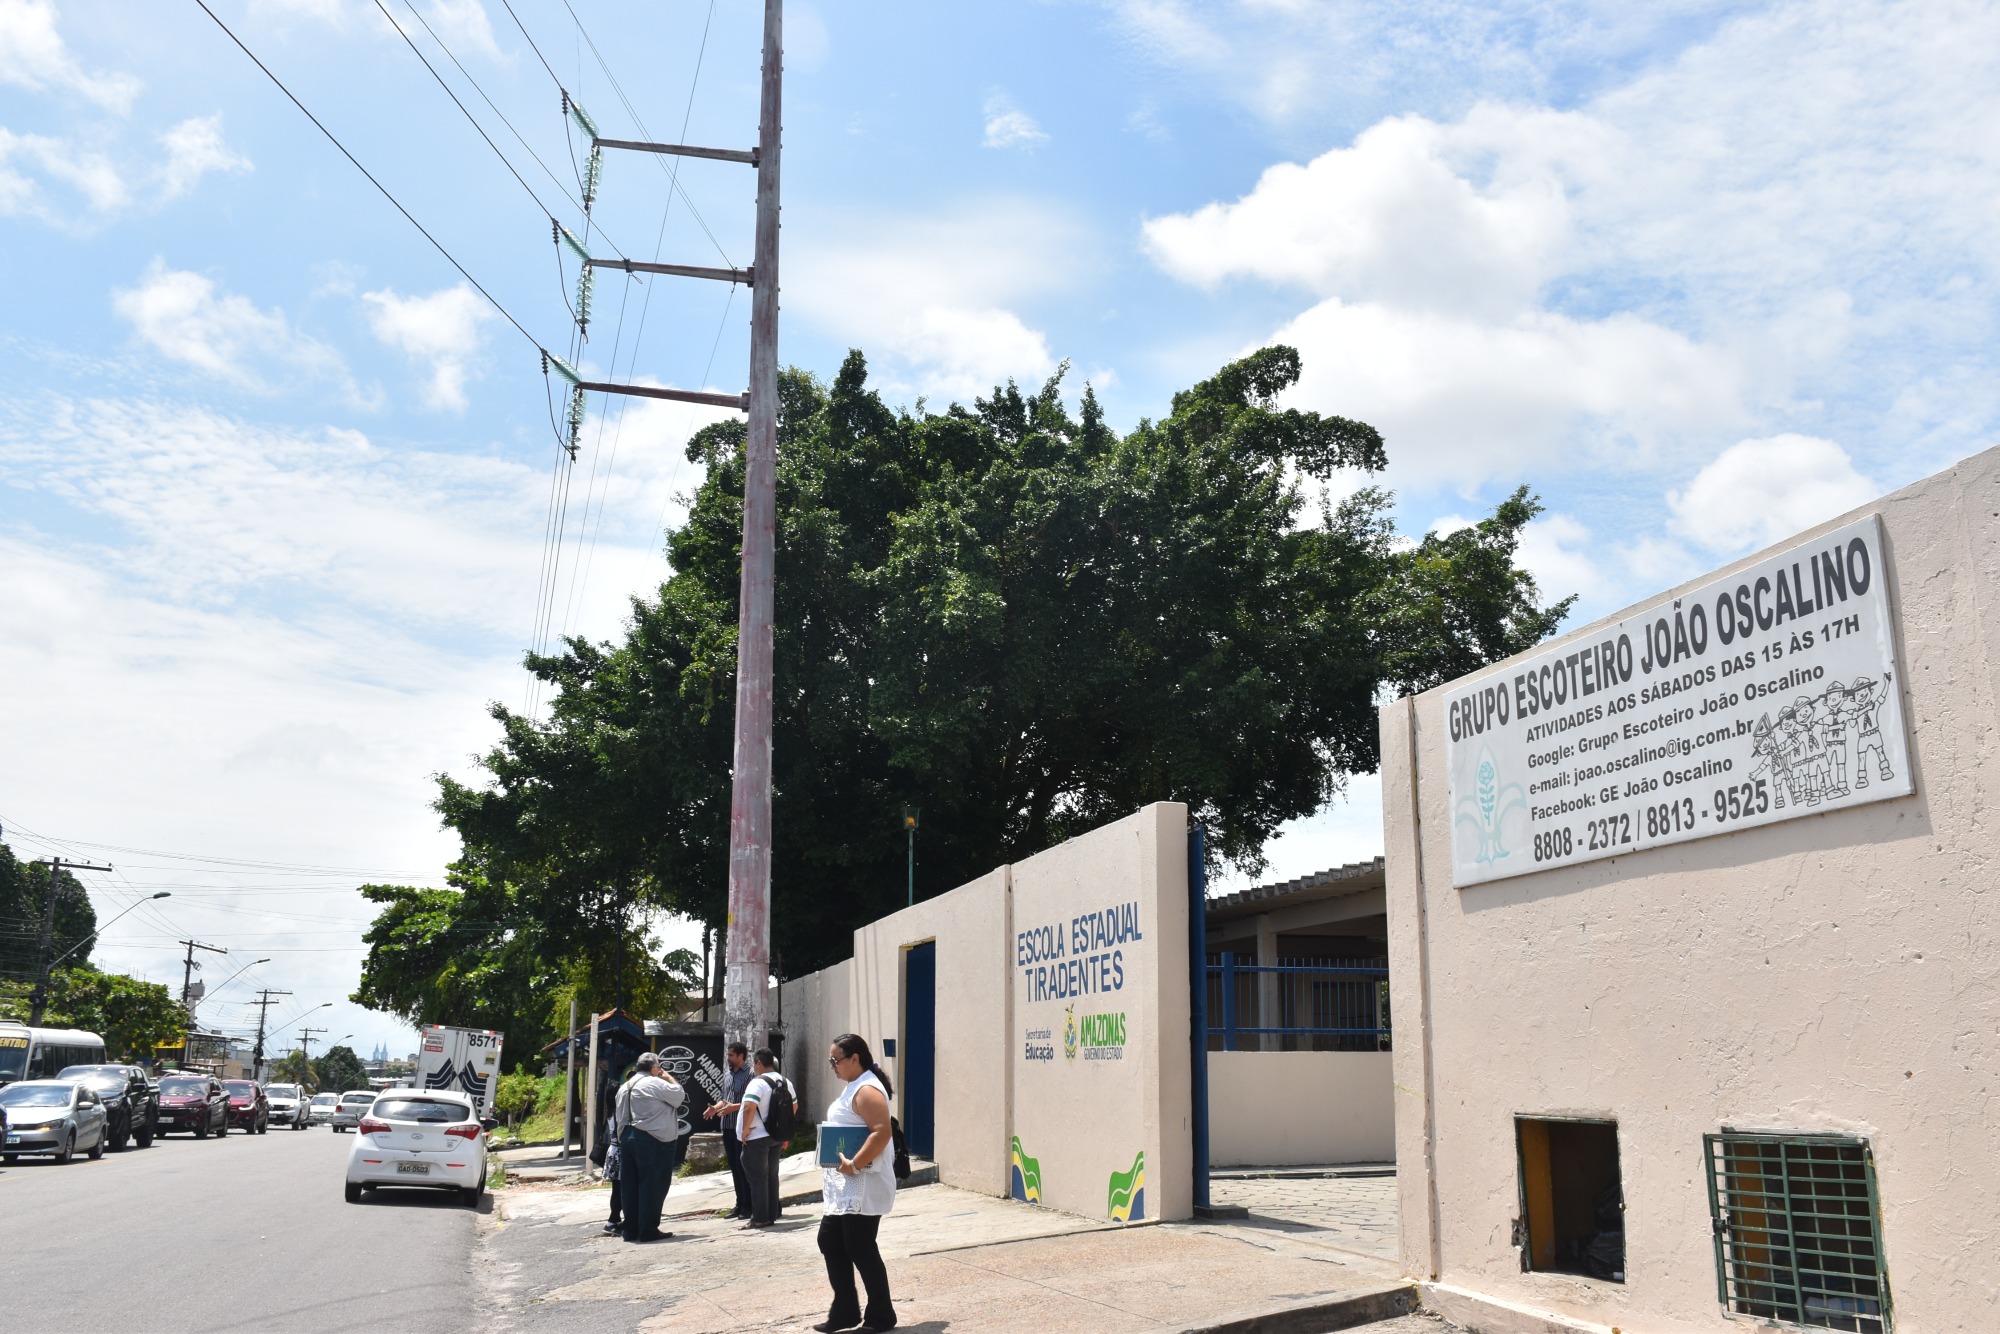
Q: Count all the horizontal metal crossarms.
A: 3